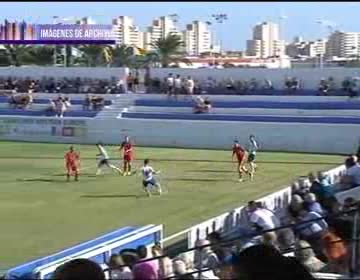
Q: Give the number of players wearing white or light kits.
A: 3